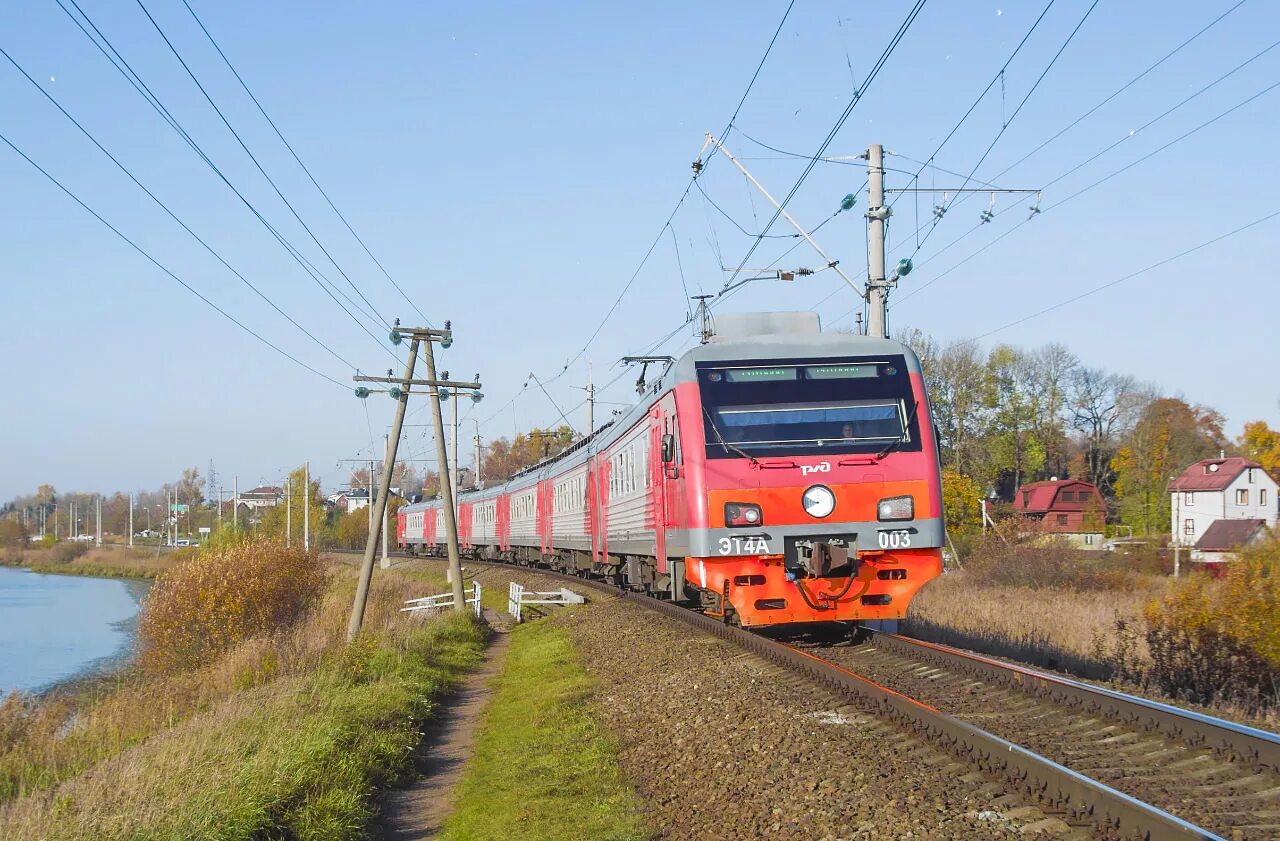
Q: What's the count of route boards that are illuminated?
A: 2